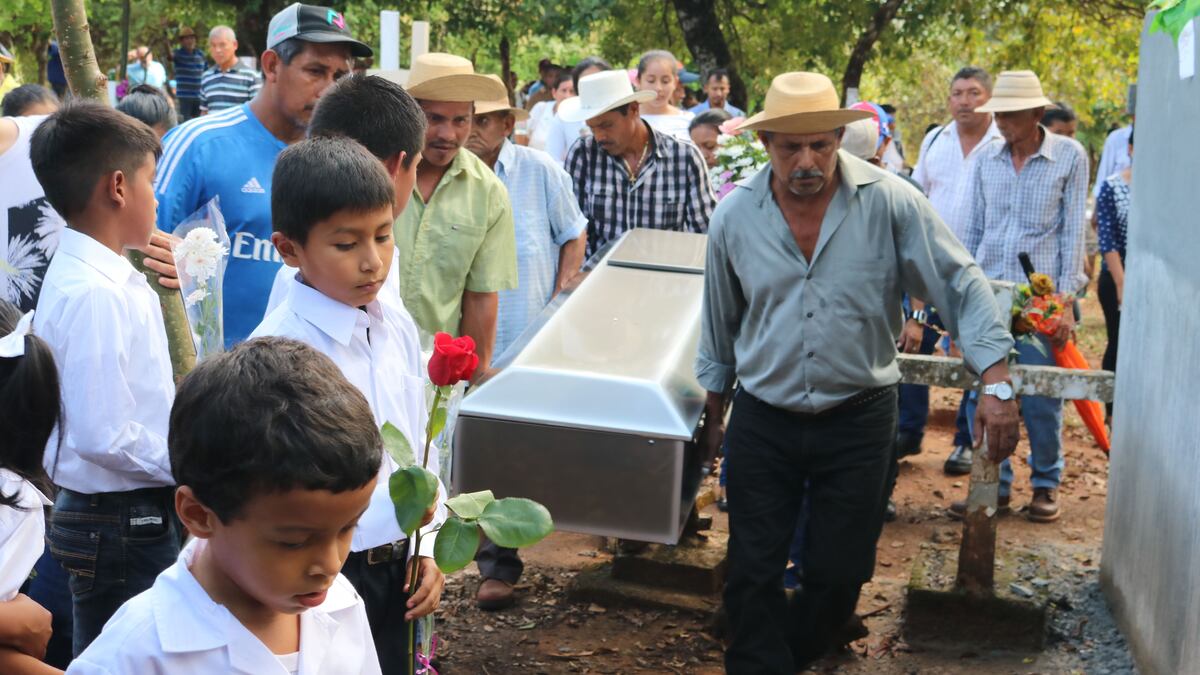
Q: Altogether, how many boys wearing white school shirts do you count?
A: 4